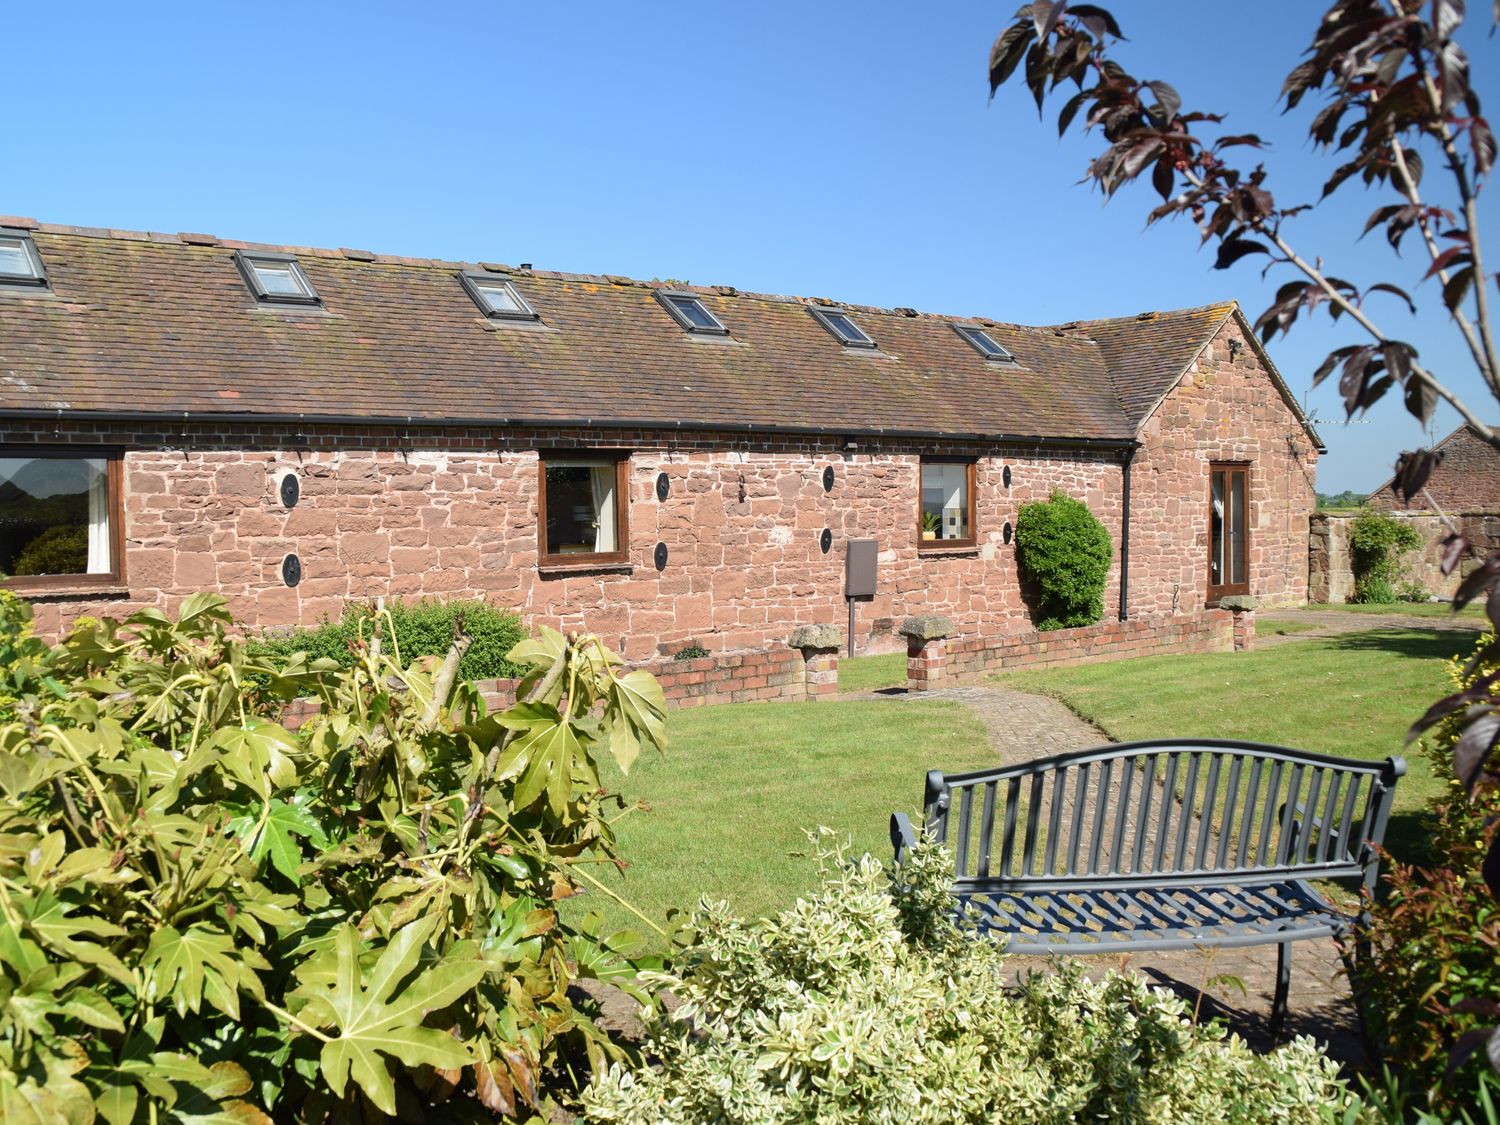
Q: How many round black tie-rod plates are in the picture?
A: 8